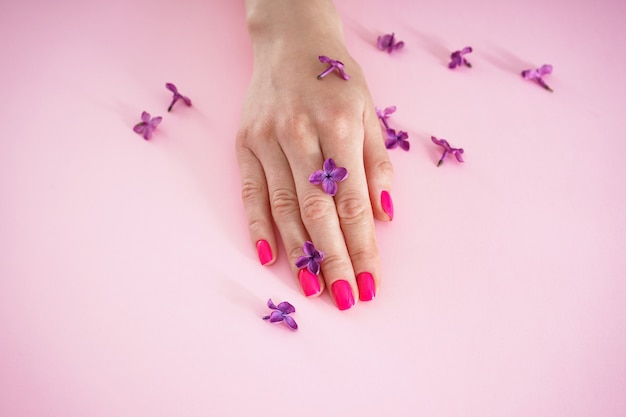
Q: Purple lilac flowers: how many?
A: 12